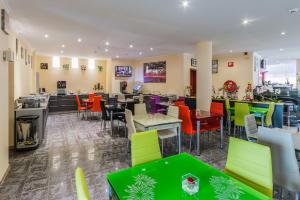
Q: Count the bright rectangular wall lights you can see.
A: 3